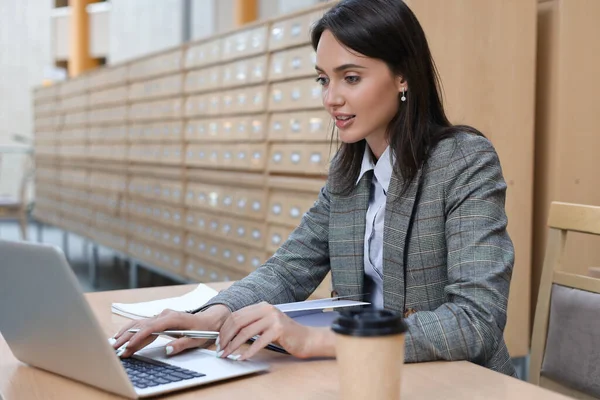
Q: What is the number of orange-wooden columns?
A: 2